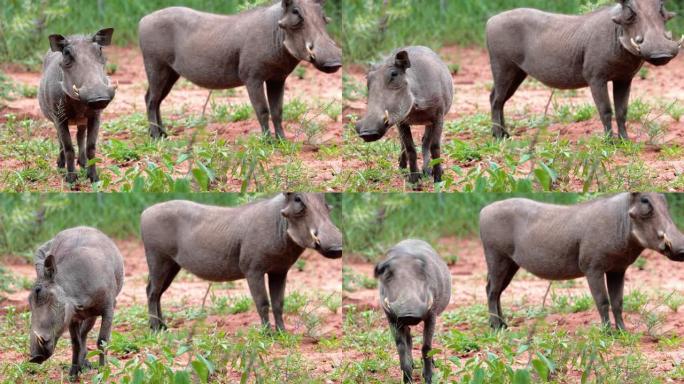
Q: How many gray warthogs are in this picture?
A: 8